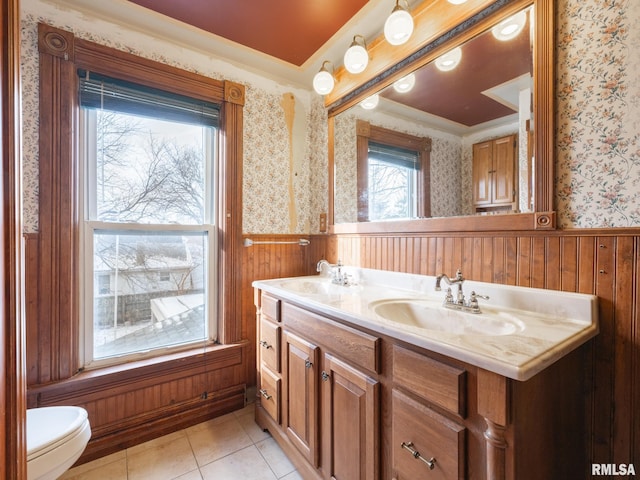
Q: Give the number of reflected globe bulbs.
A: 4